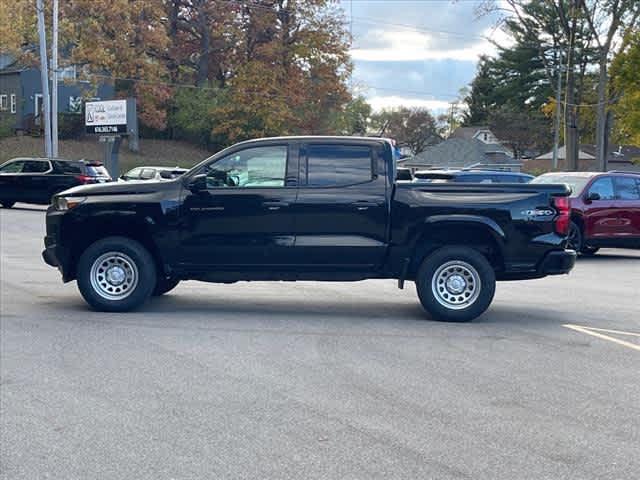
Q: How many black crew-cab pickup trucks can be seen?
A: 1